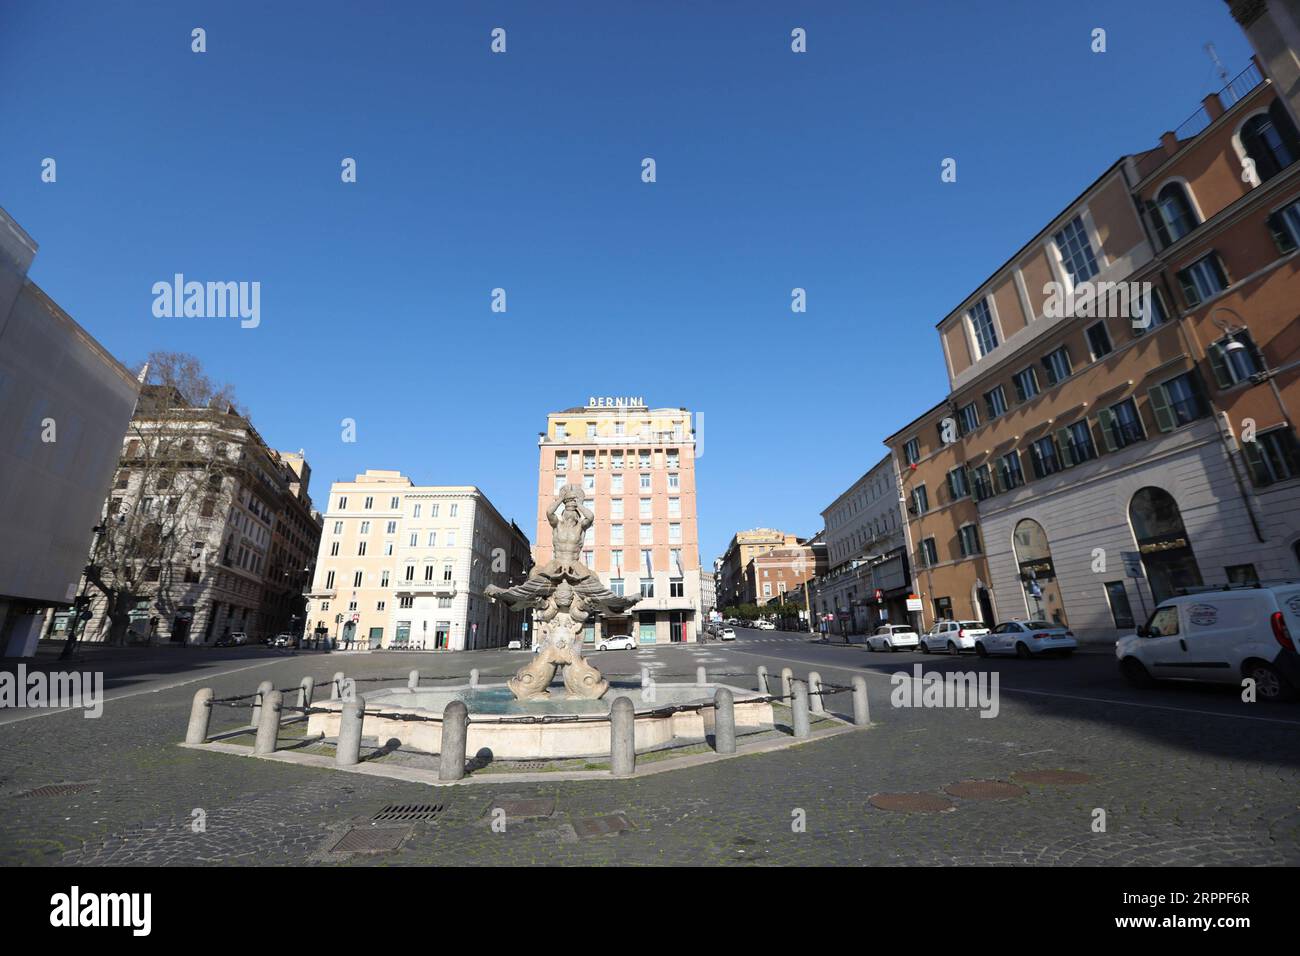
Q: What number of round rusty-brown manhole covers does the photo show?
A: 3